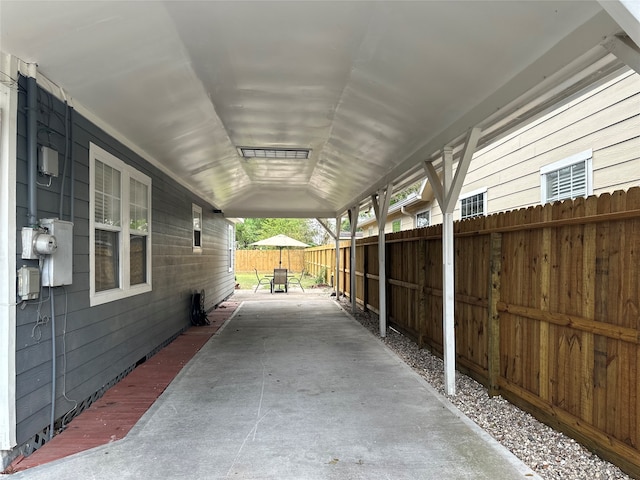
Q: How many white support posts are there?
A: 4